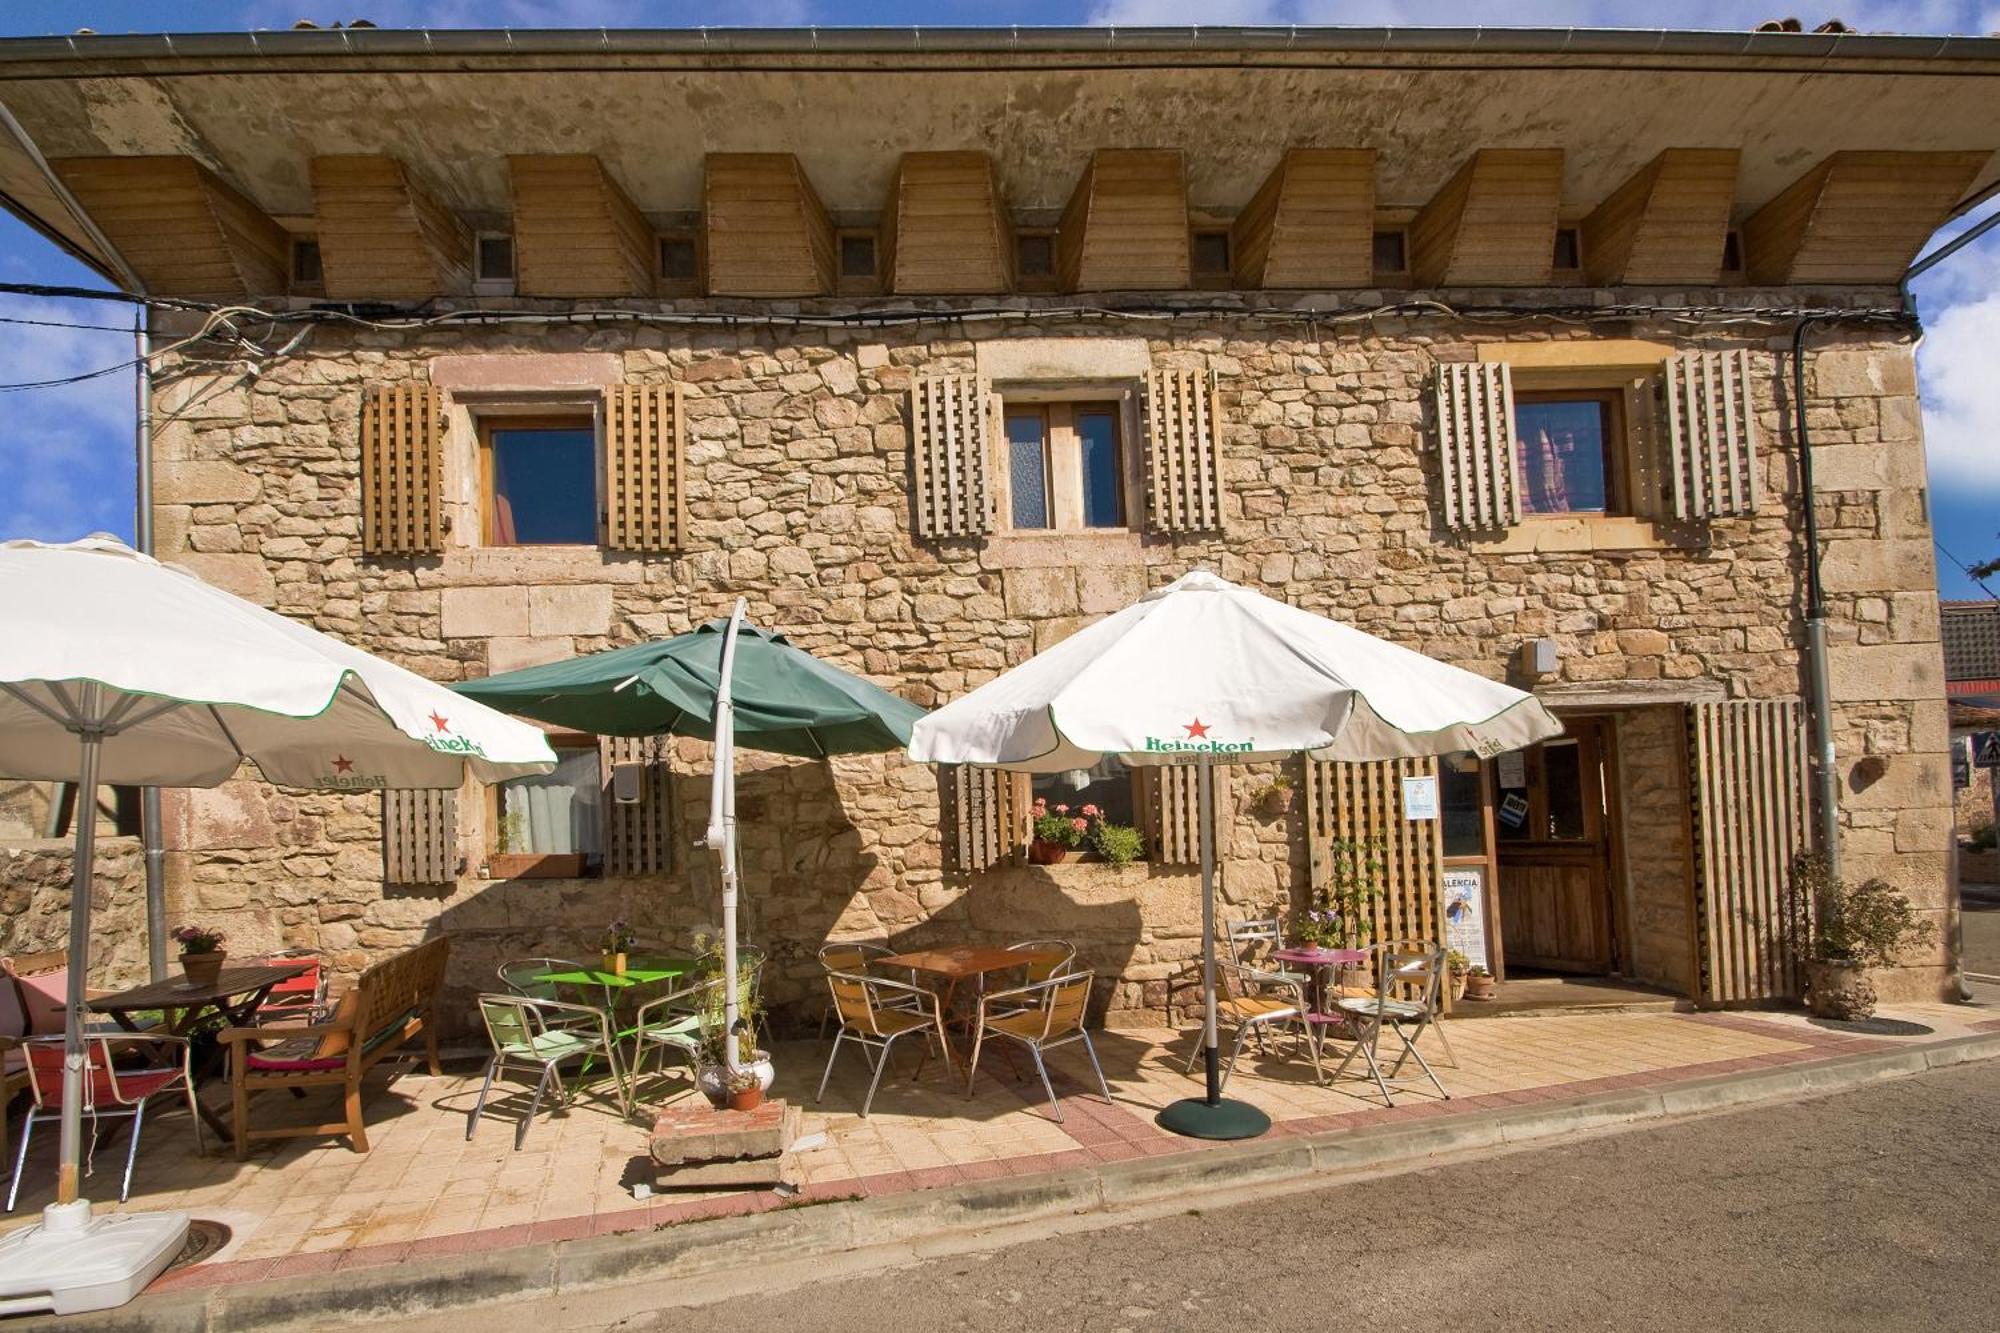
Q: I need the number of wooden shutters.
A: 12